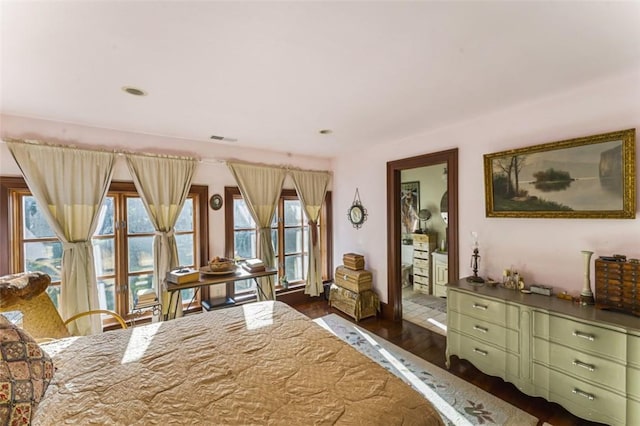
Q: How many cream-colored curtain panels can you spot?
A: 4